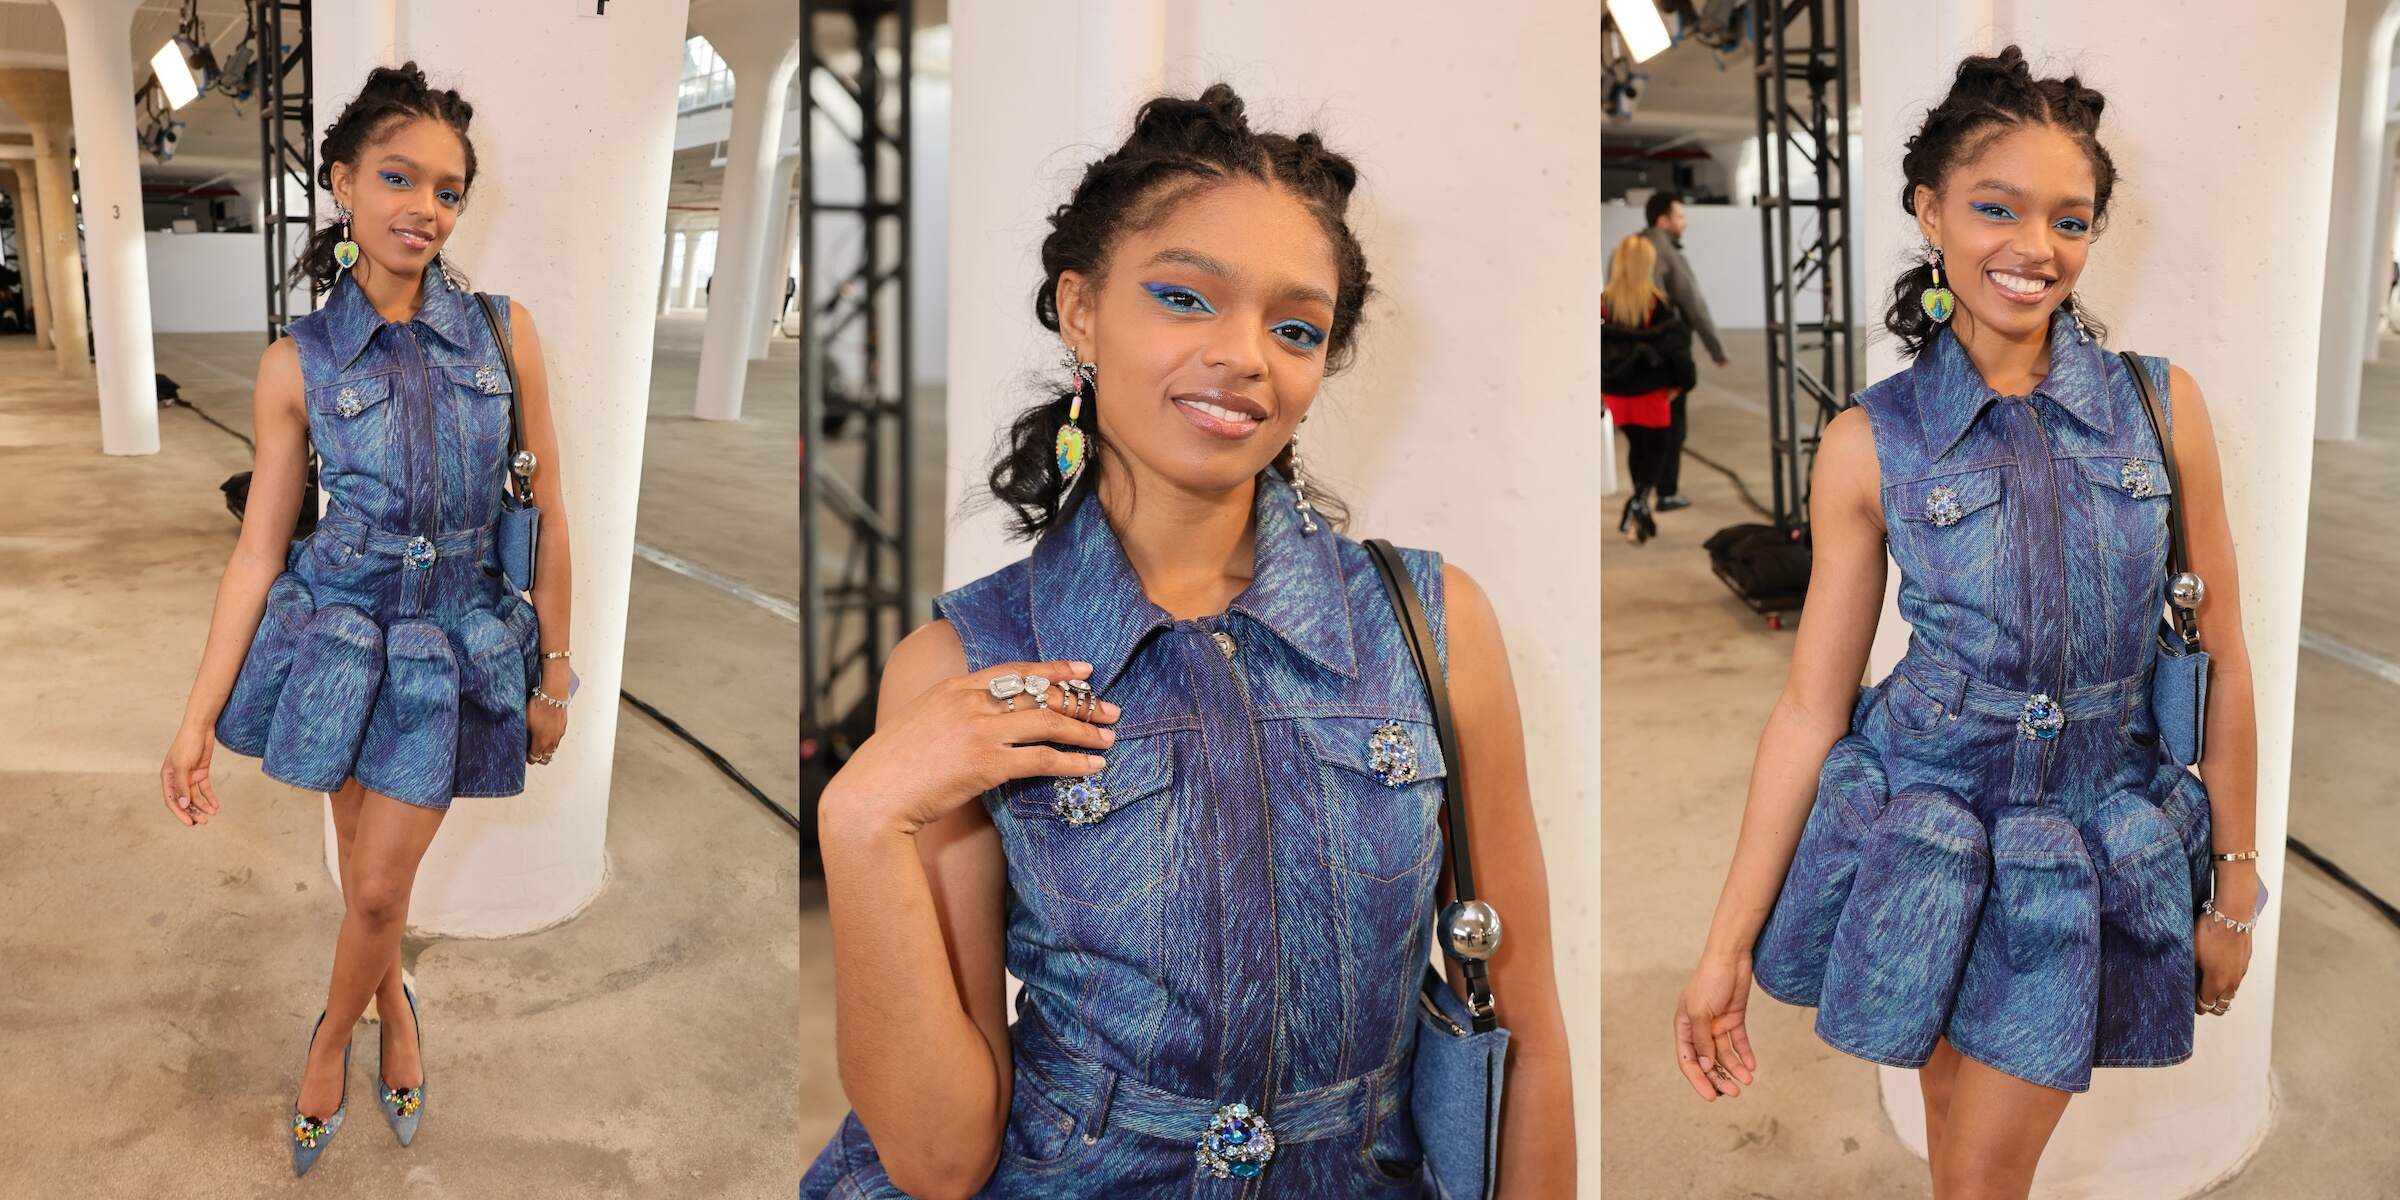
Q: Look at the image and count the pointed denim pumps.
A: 2